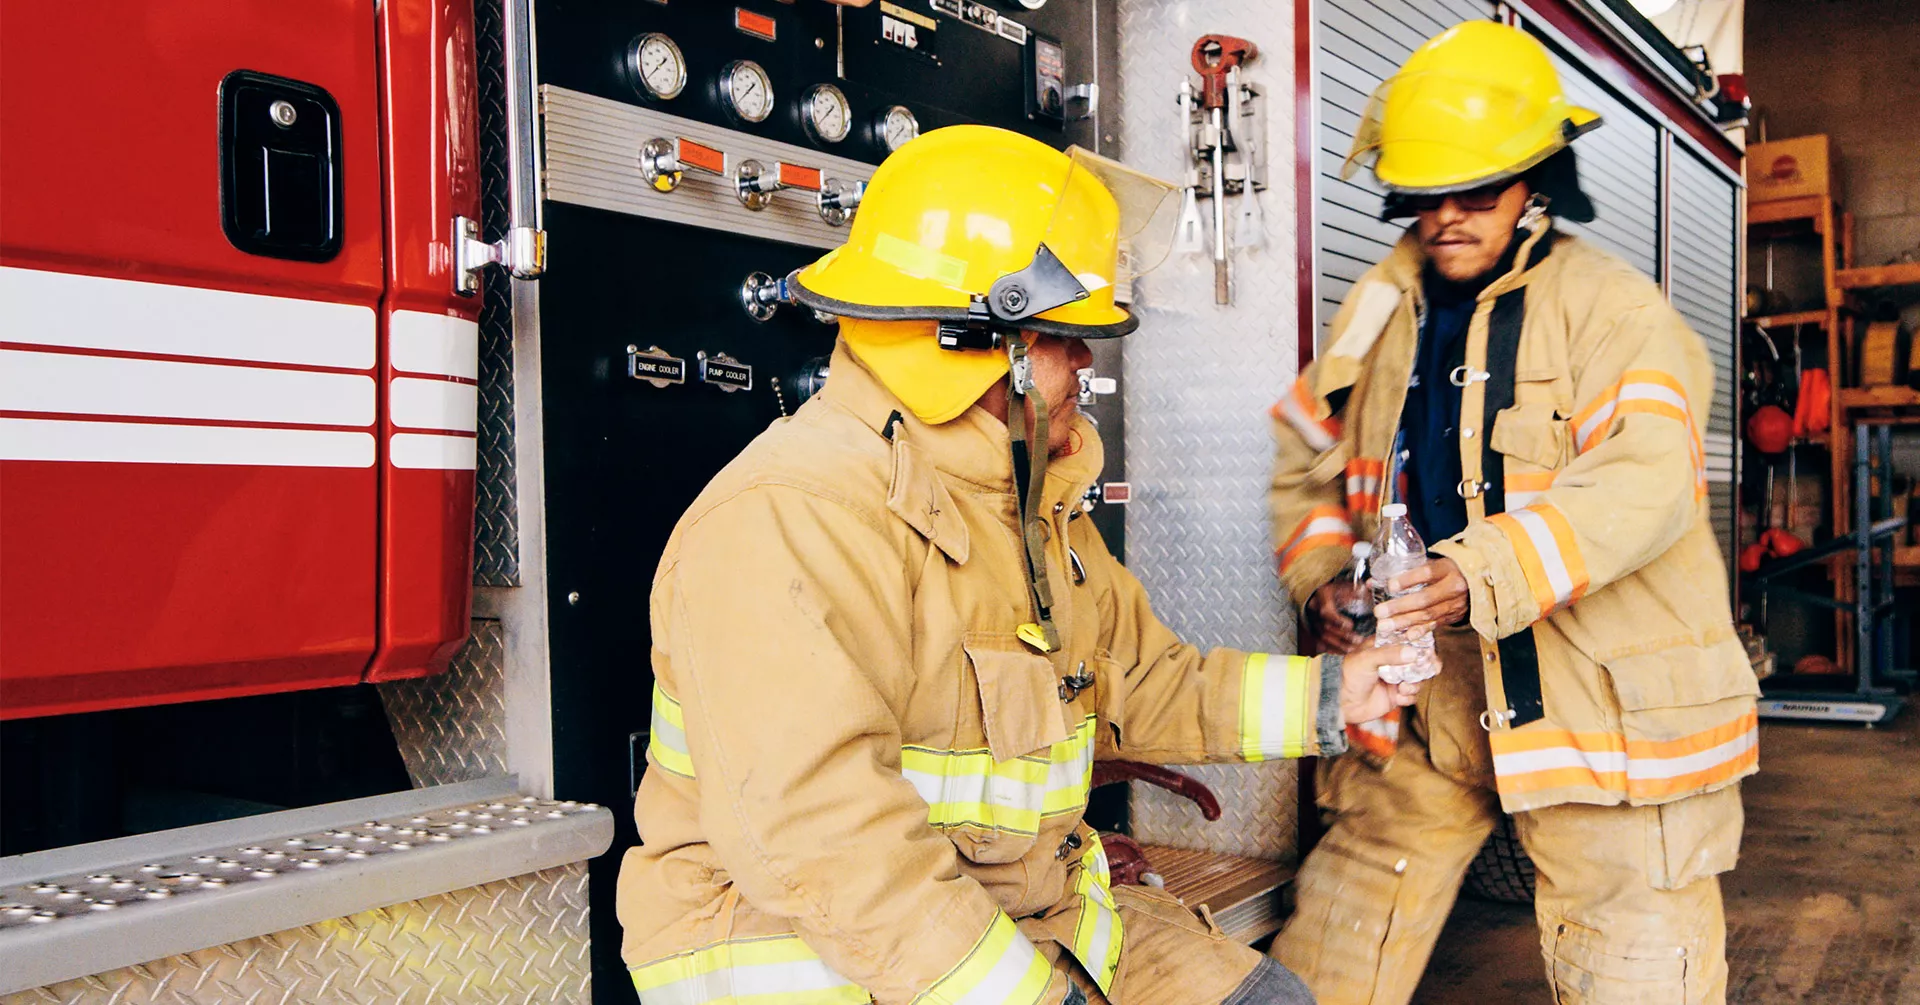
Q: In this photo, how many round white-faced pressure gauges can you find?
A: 4